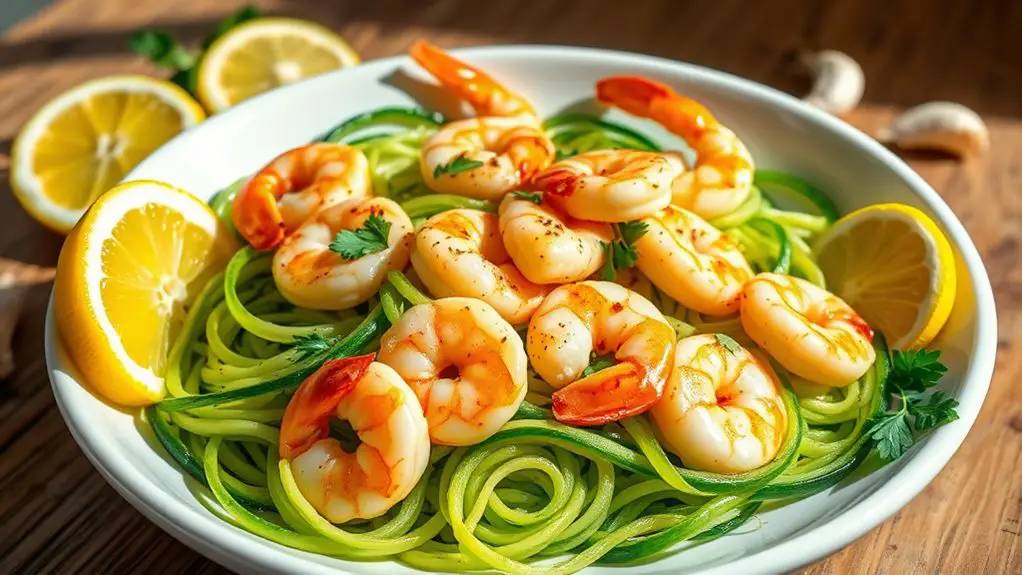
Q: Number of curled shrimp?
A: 13